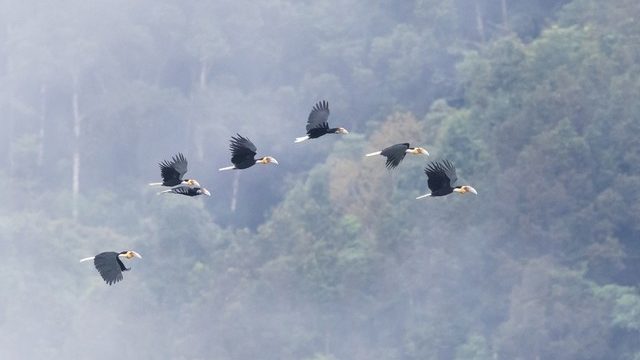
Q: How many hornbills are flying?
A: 7